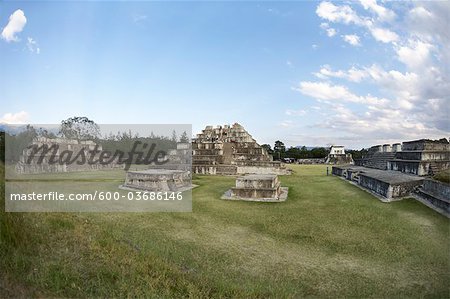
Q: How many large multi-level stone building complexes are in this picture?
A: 3